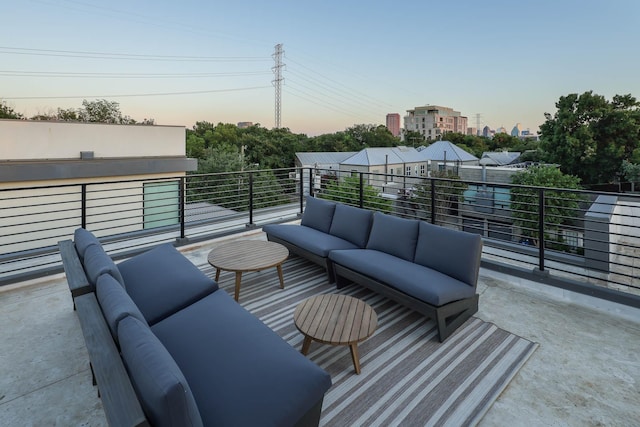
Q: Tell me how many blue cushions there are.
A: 12